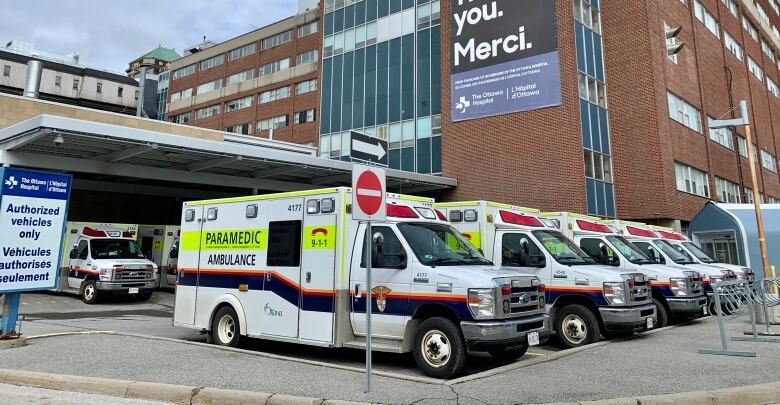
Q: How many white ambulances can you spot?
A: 7